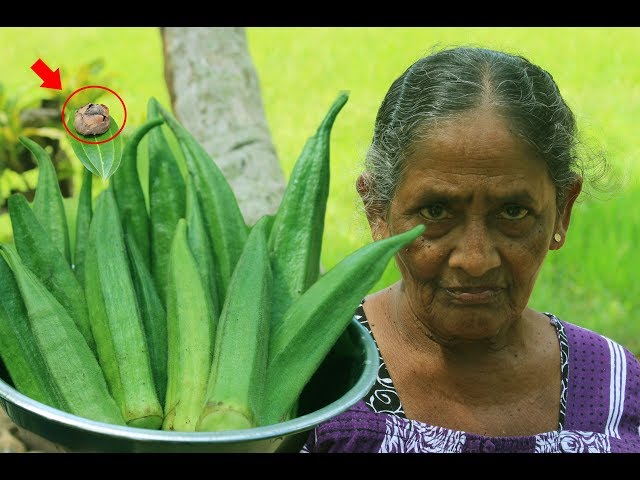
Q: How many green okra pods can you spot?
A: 15